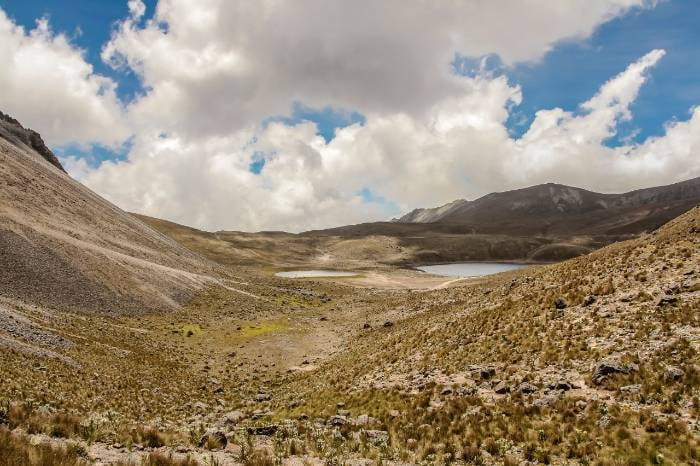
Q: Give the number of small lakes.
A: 2